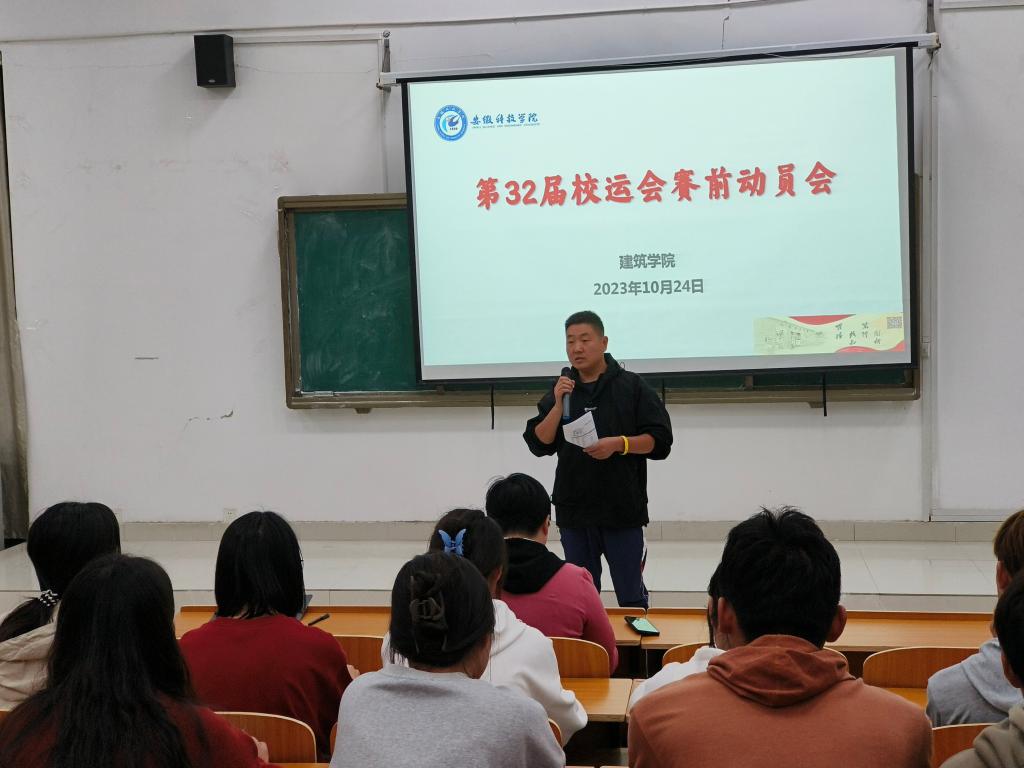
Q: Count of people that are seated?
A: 10